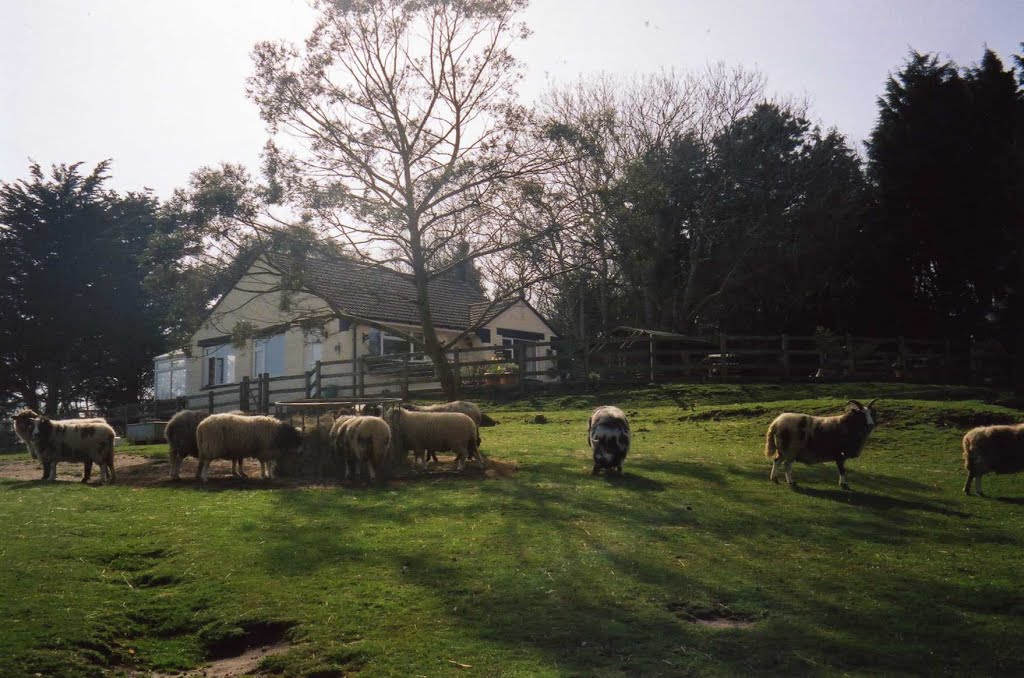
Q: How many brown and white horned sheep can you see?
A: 1